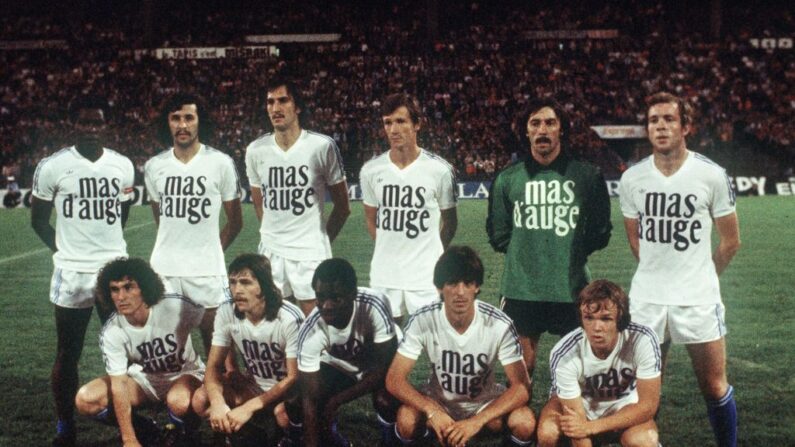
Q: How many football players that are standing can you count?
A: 6